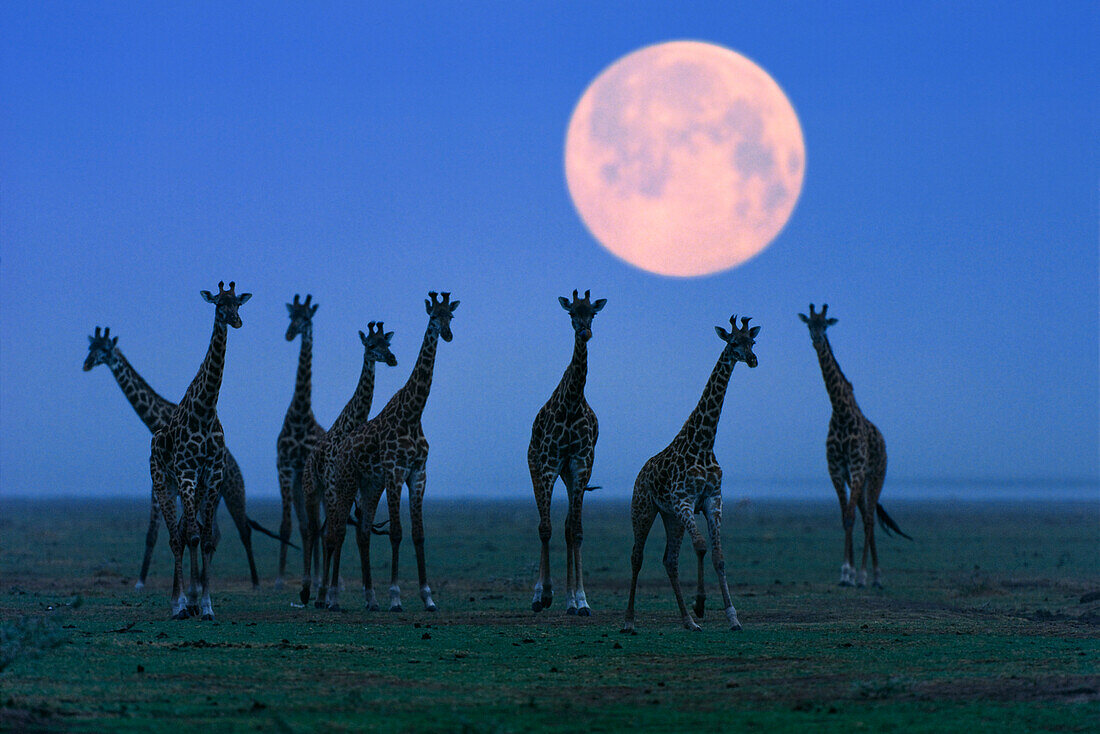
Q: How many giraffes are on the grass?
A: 8